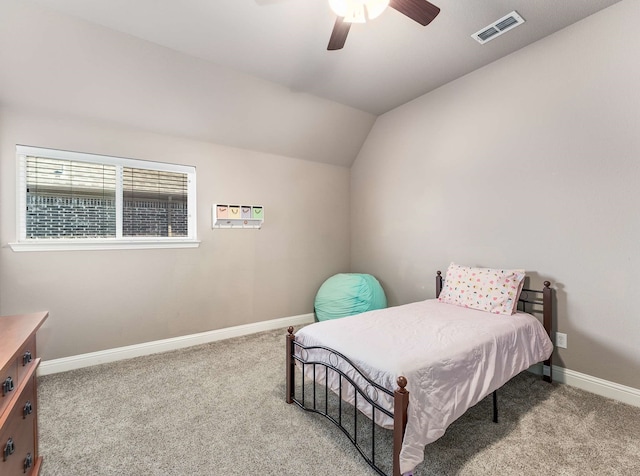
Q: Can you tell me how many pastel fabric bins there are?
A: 4